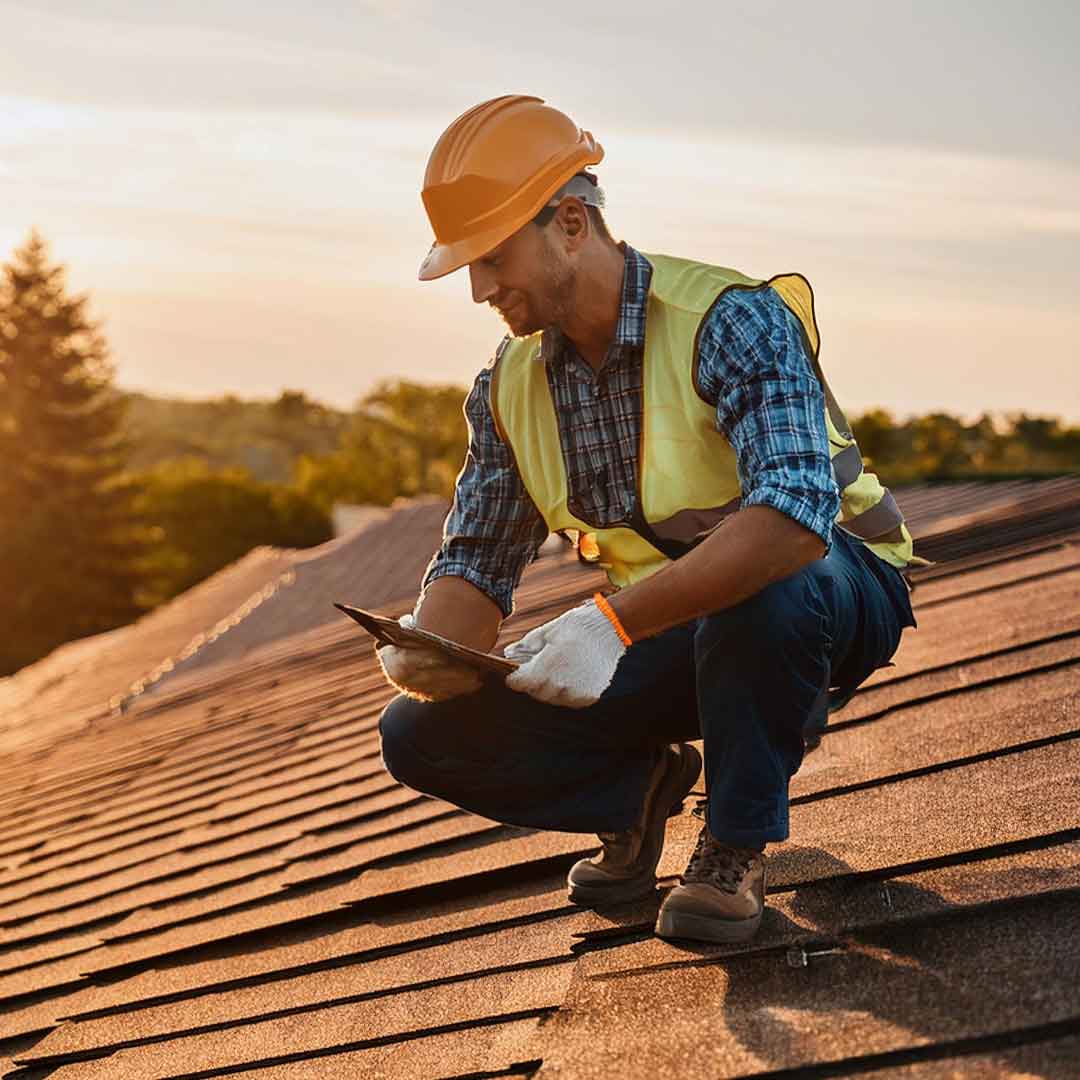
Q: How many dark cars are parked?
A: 0